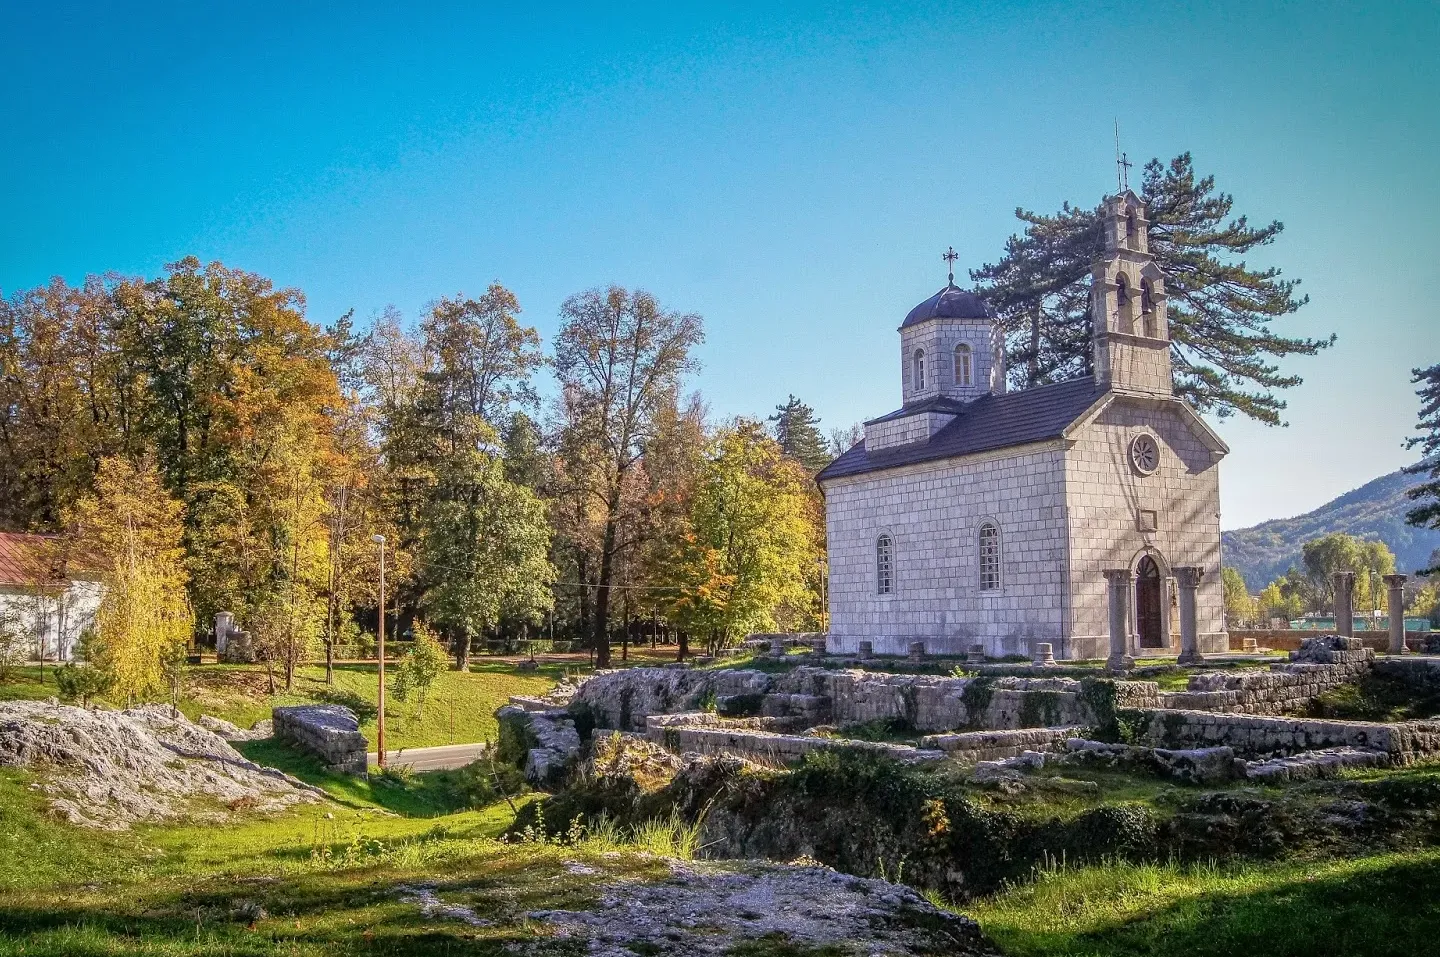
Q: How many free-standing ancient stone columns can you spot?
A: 4